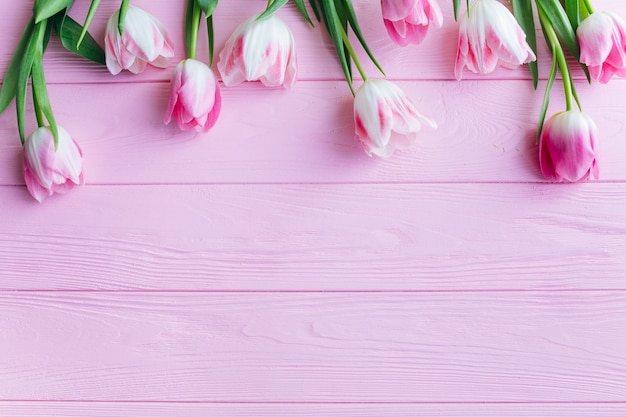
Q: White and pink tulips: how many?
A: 9